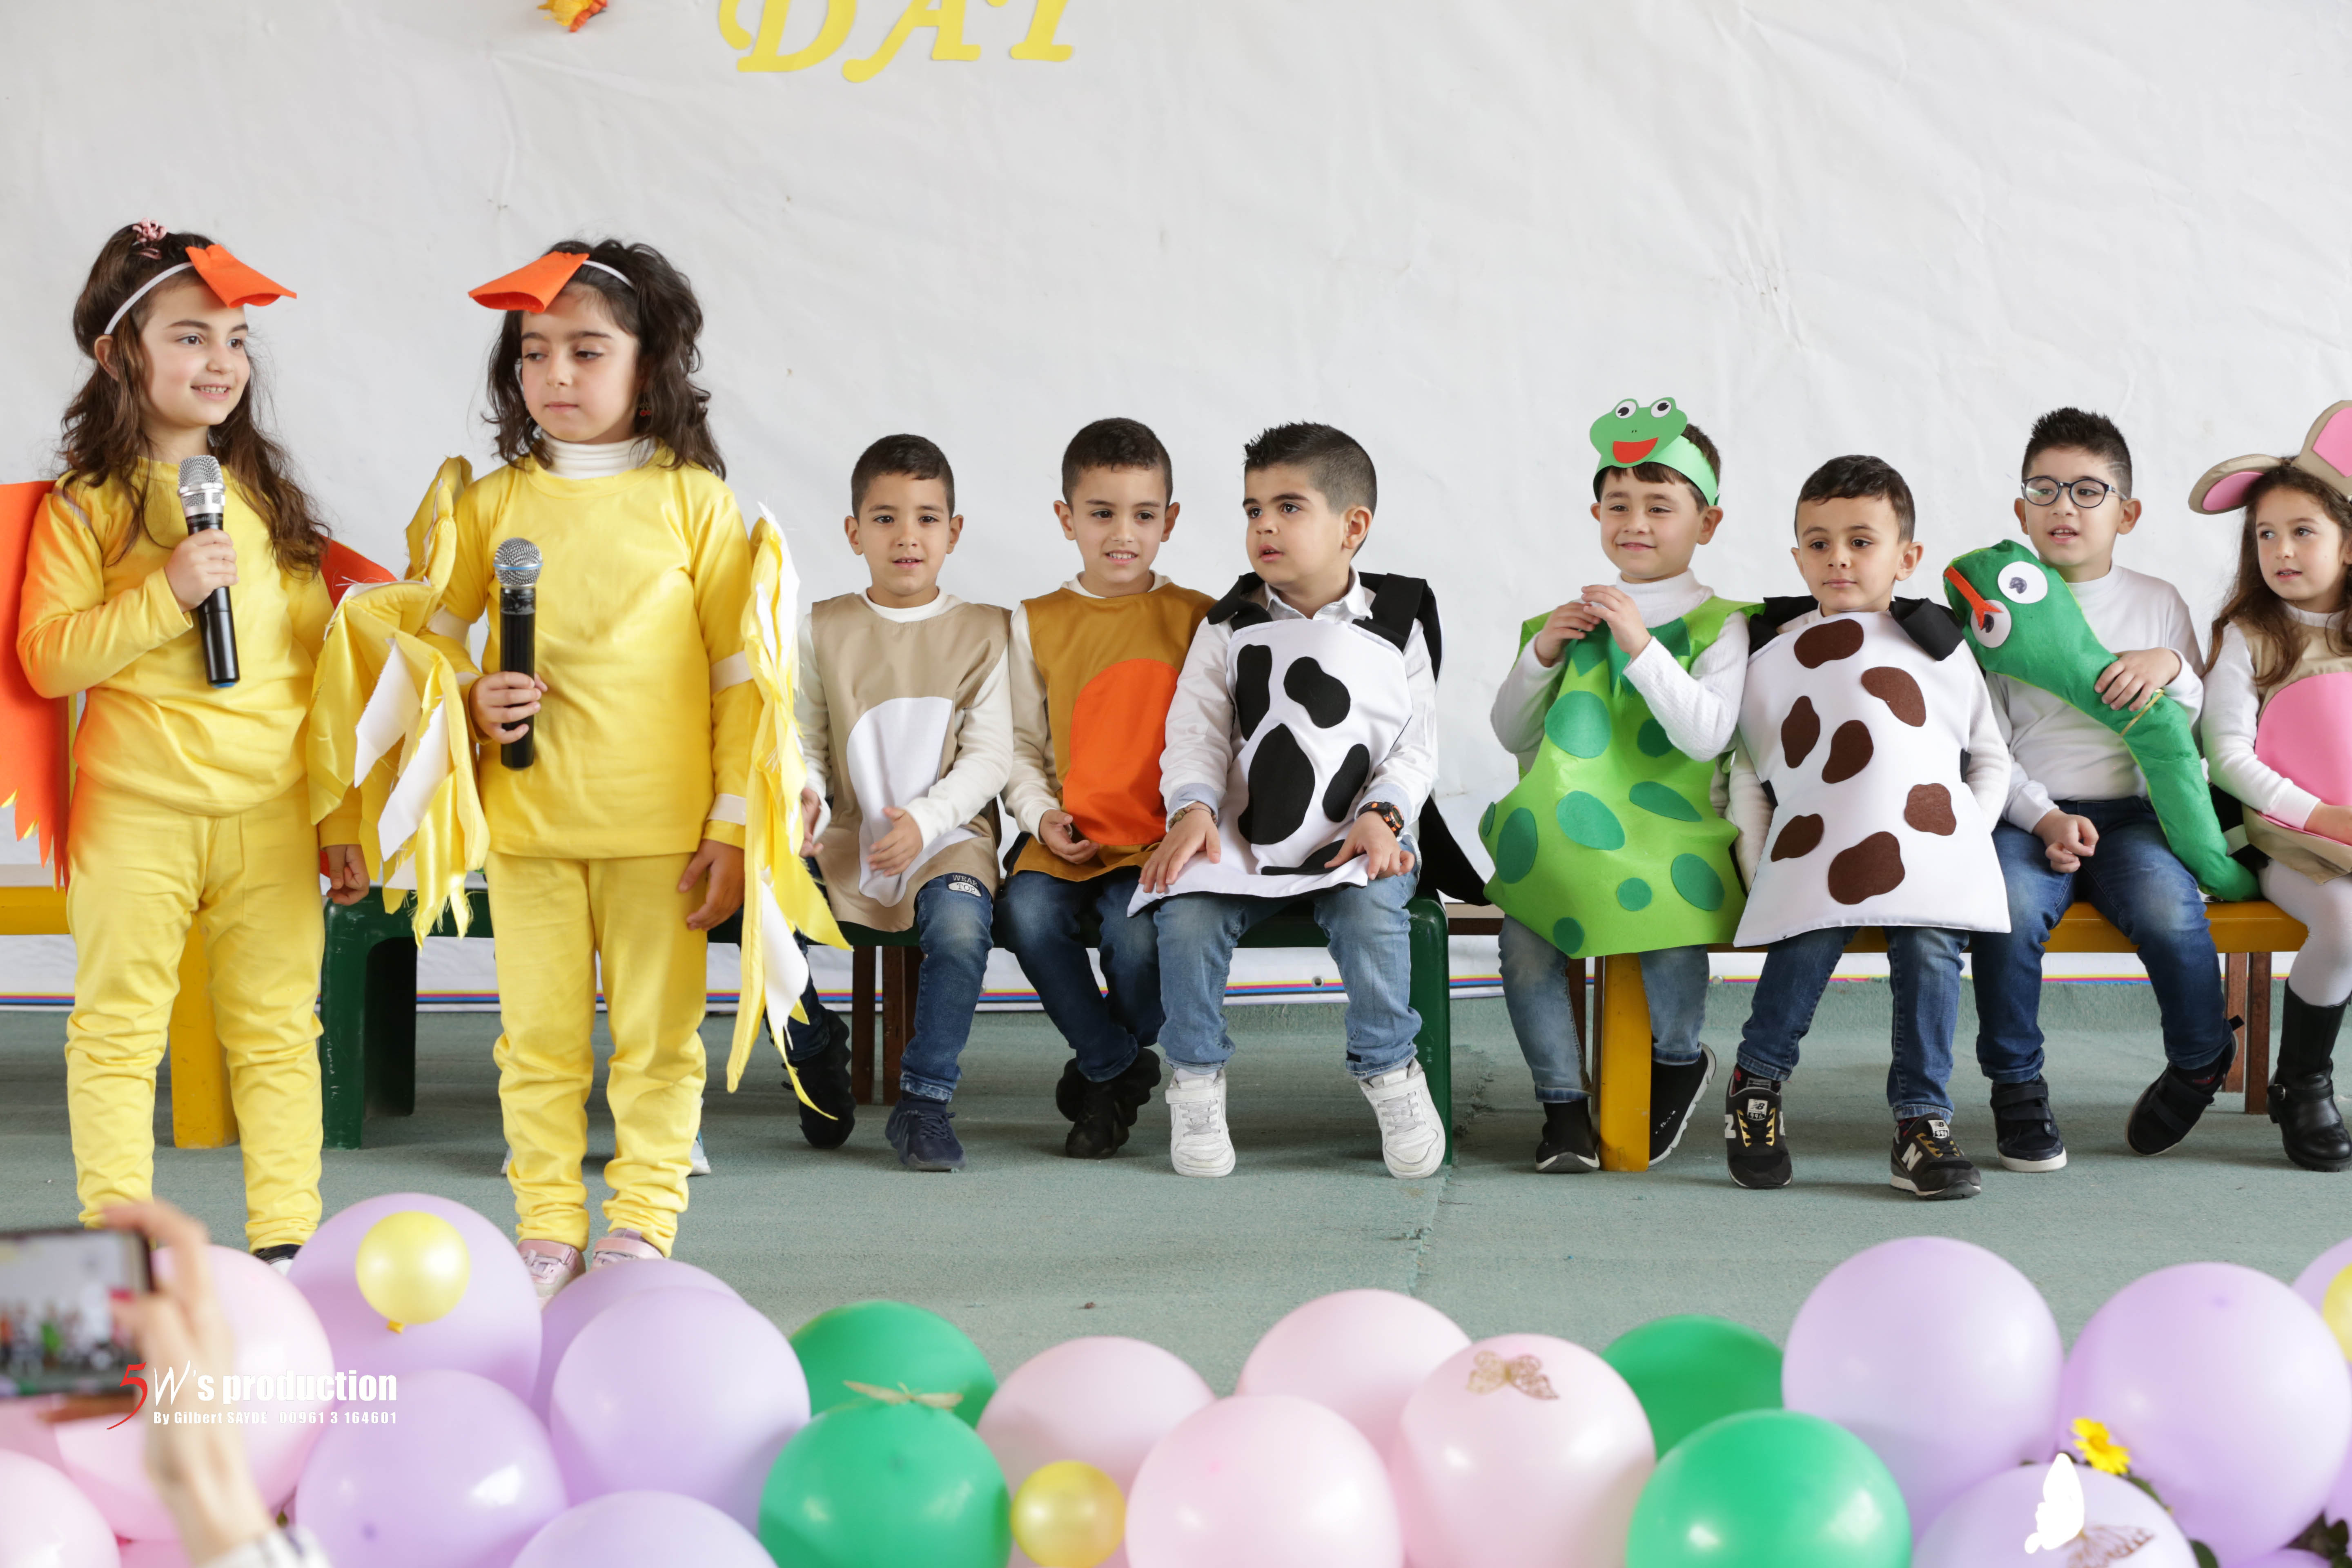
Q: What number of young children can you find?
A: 9